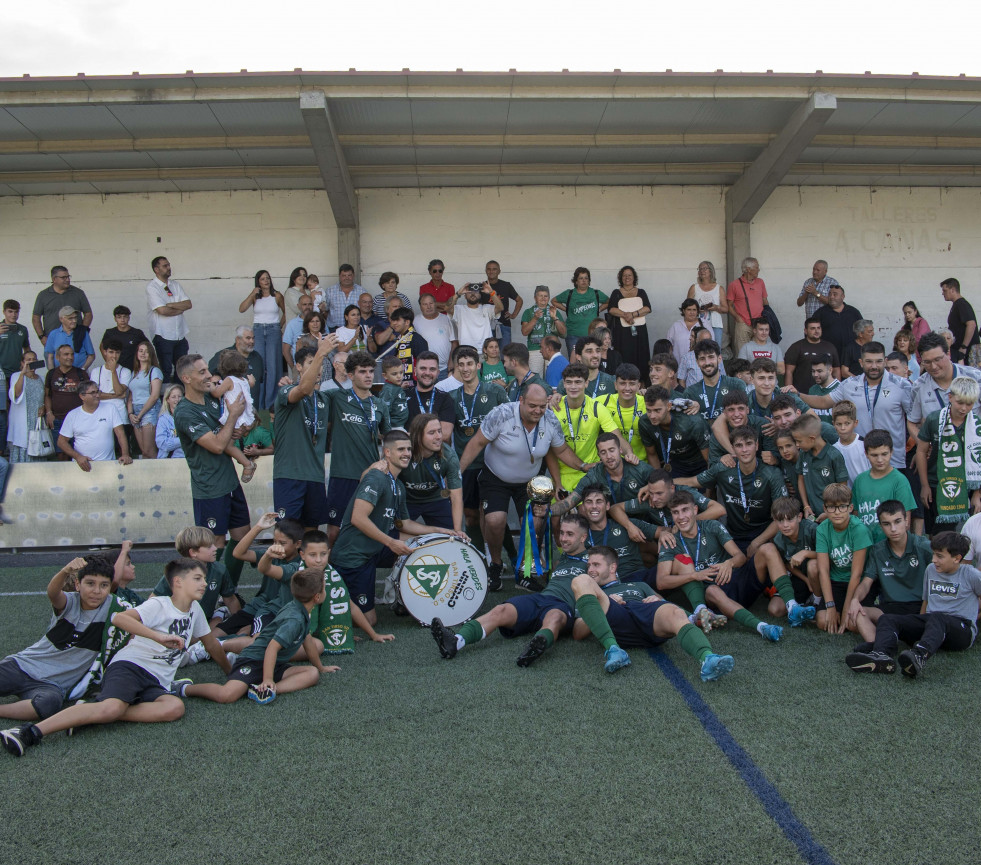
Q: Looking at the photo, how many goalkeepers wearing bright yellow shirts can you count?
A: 2